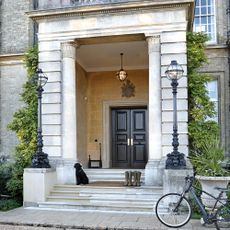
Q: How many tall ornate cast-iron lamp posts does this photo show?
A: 2